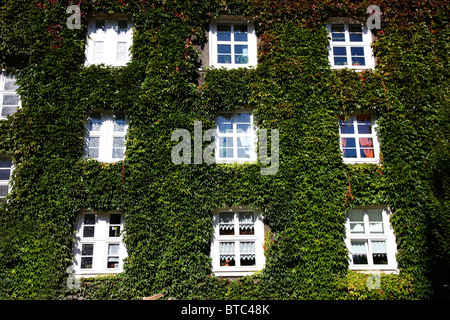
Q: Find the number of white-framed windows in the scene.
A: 11